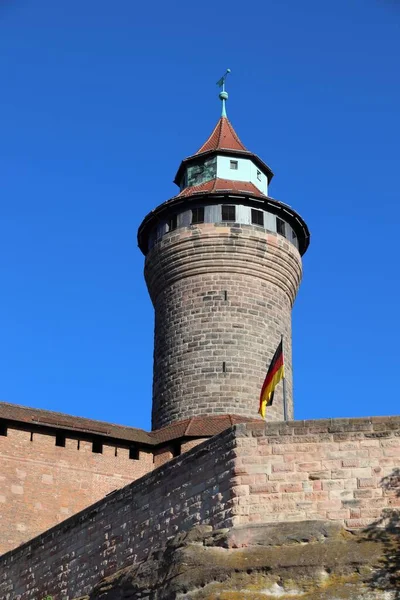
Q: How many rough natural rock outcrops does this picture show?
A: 1